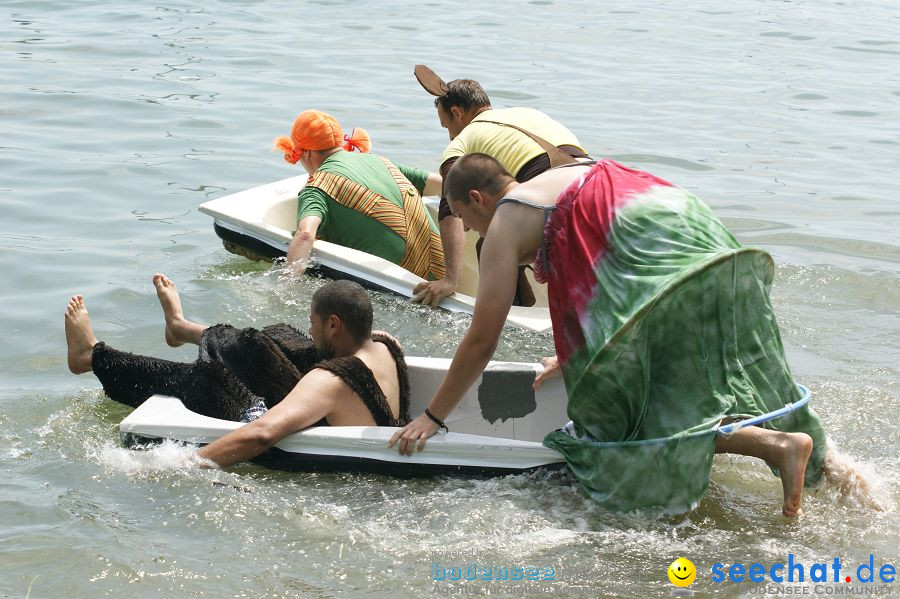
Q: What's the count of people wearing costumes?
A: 4